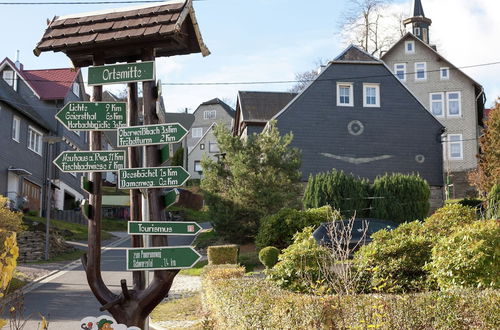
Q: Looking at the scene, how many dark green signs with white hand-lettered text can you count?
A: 7